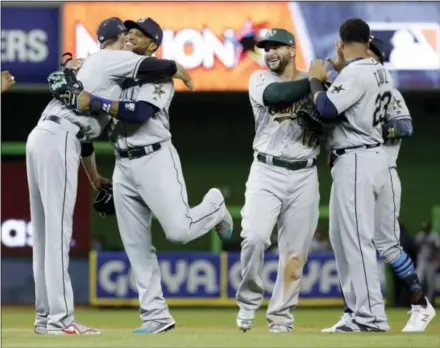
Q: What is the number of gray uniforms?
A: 5